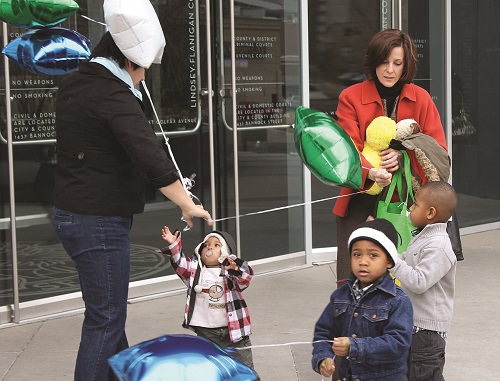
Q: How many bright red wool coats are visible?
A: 1